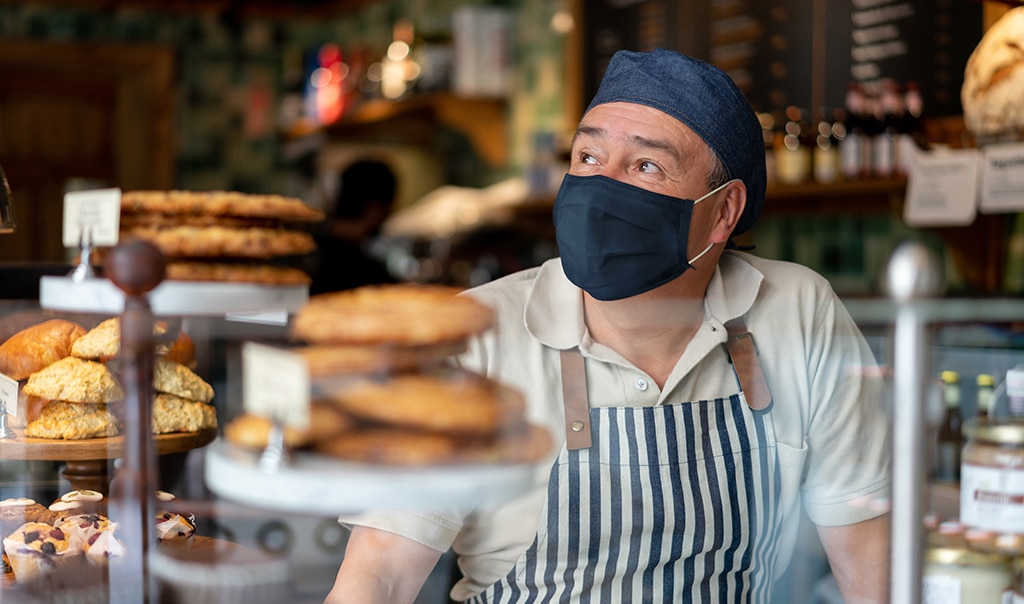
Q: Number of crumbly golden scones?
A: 5